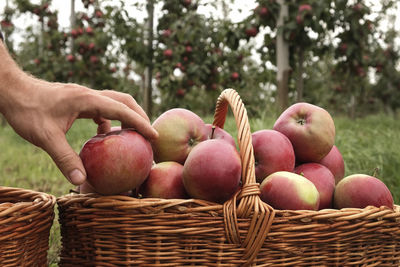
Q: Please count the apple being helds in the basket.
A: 1